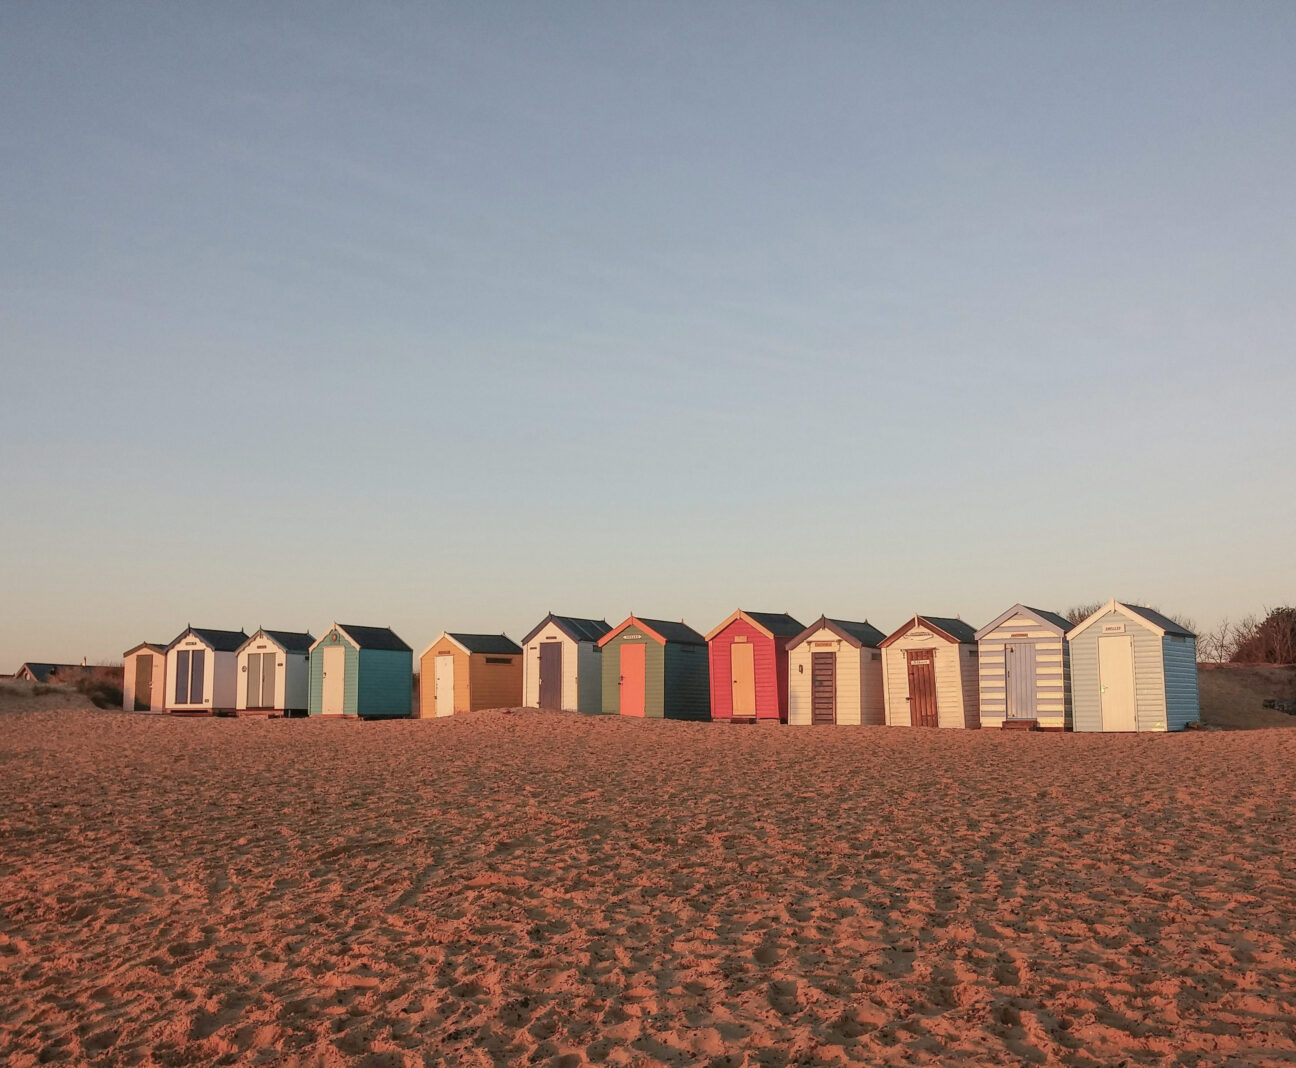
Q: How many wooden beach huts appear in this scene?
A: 12